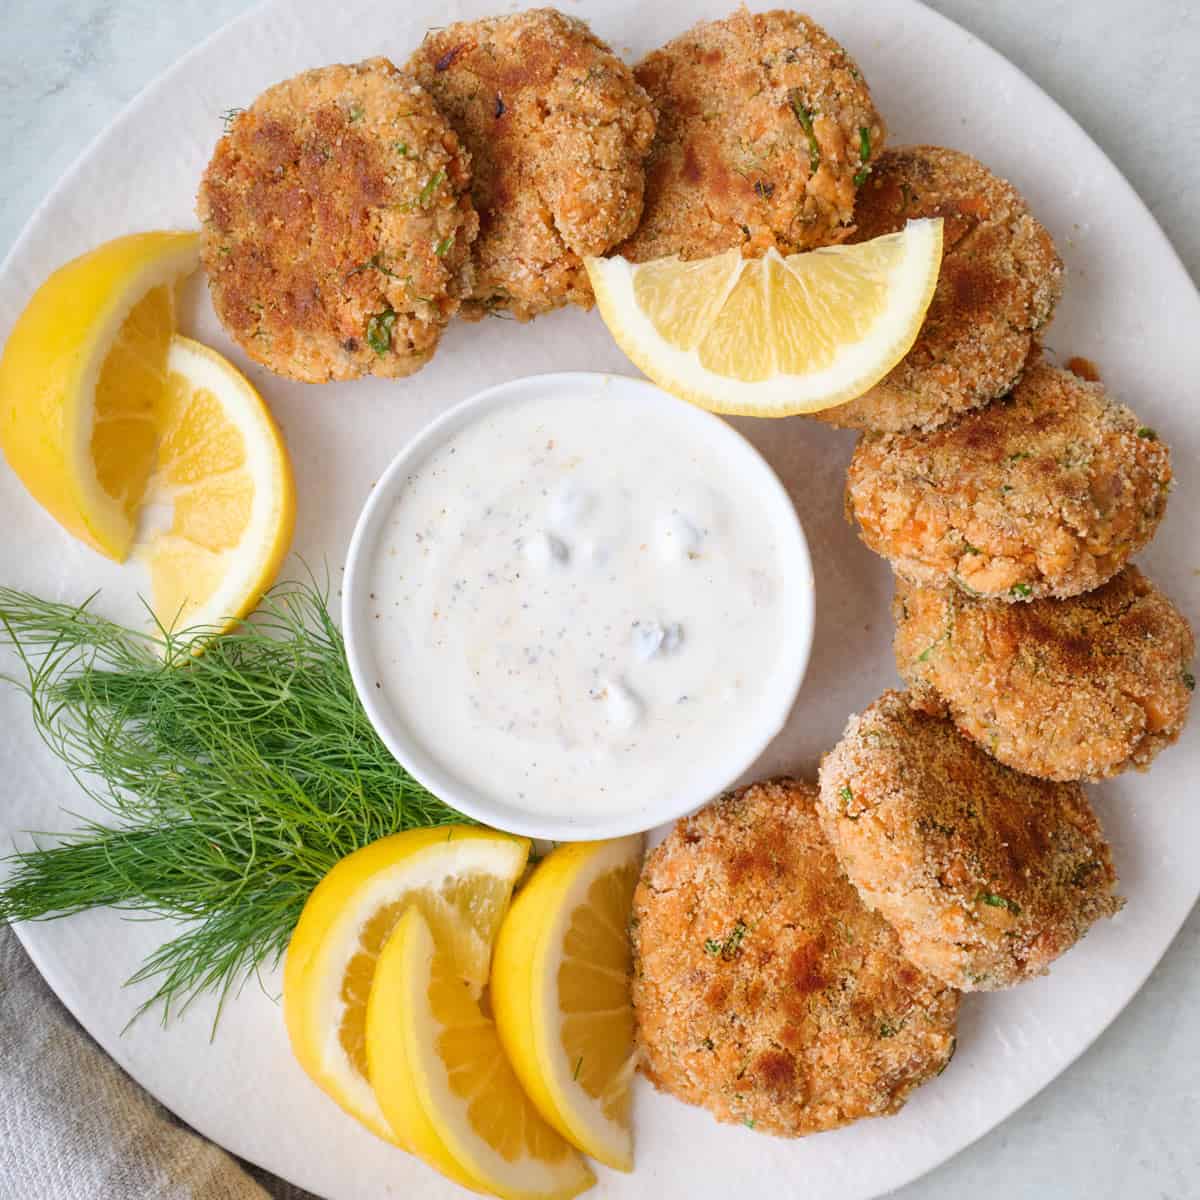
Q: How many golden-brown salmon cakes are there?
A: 8